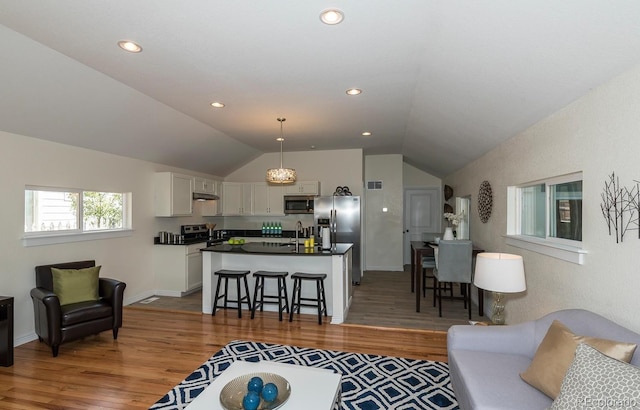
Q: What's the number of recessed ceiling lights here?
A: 6